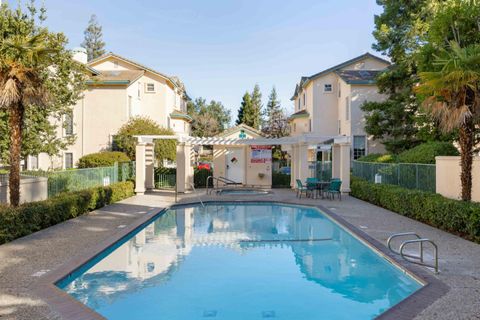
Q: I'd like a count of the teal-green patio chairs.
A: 4